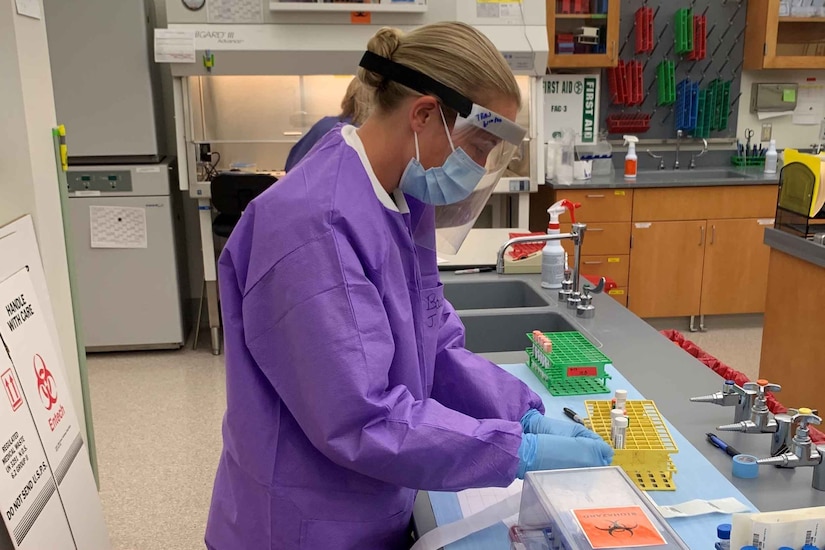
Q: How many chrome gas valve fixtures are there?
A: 3